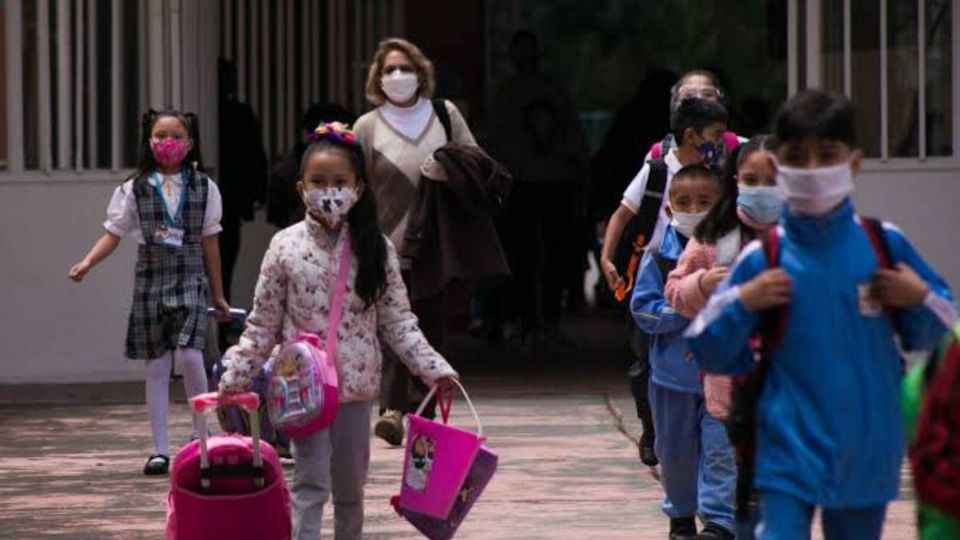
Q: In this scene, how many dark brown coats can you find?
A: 1